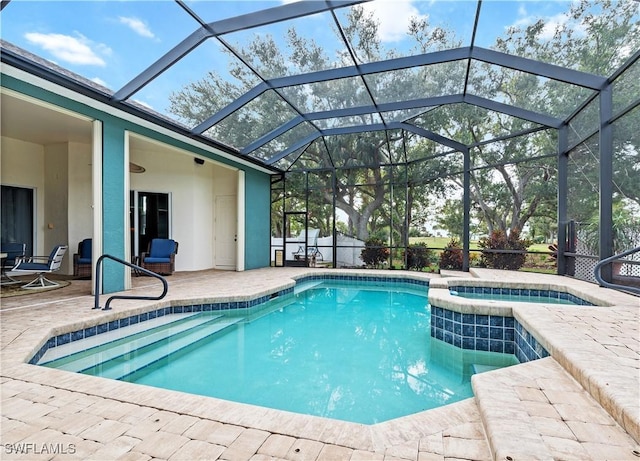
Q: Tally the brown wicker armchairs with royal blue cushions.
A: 2